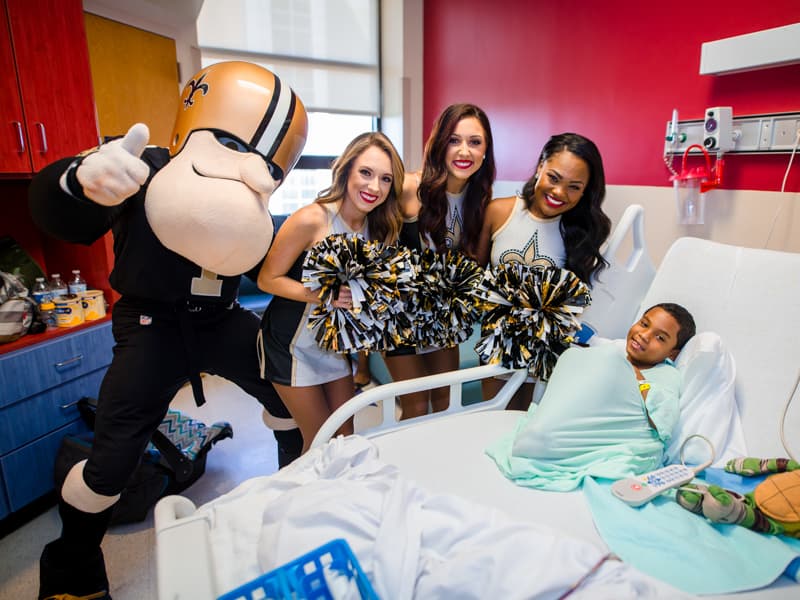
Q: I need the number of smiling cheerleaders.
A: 3